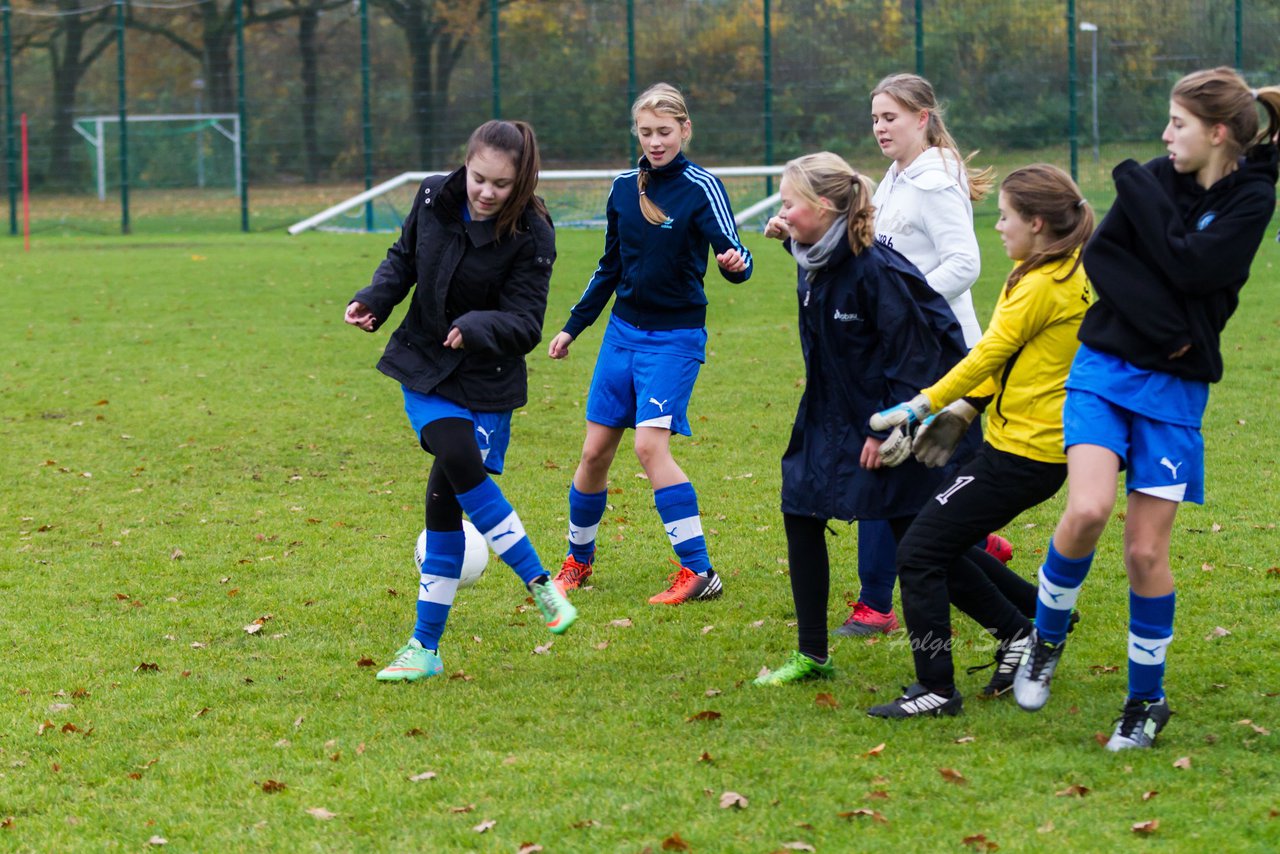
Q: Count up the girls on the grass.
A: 6